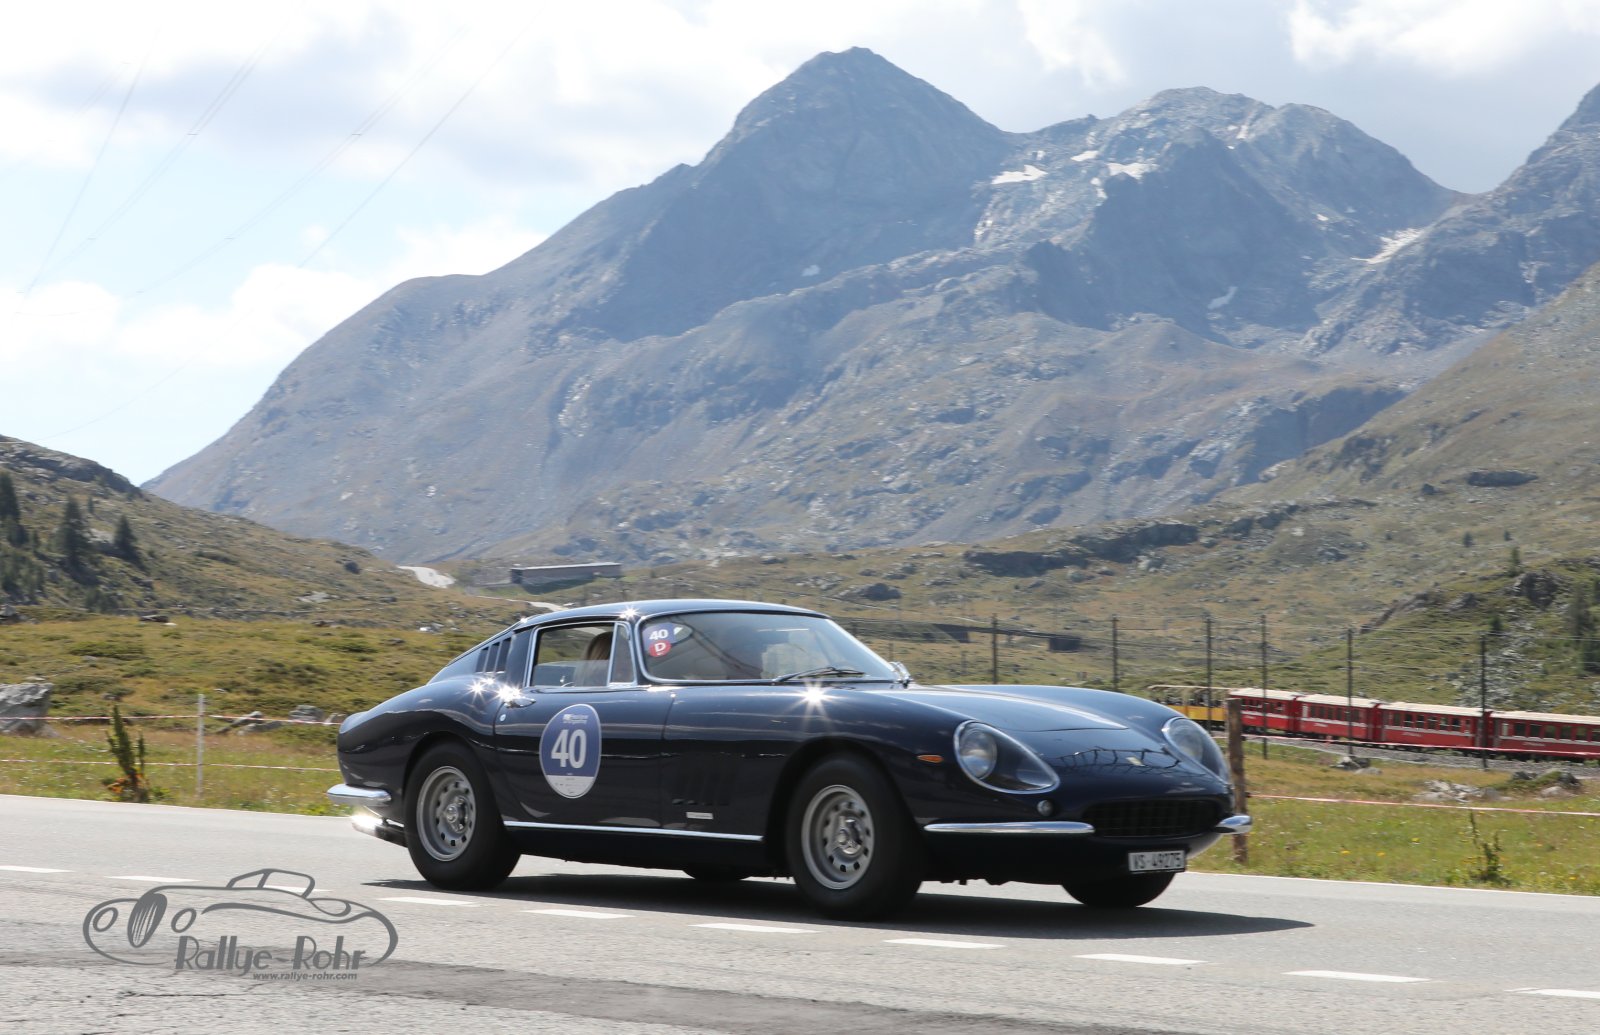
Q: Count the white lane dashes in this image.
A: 10